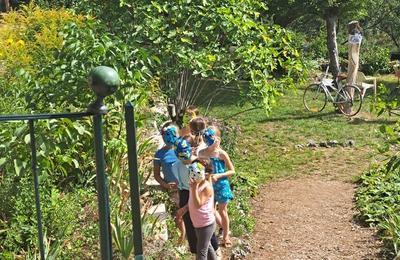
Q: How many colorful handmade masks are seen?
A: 4